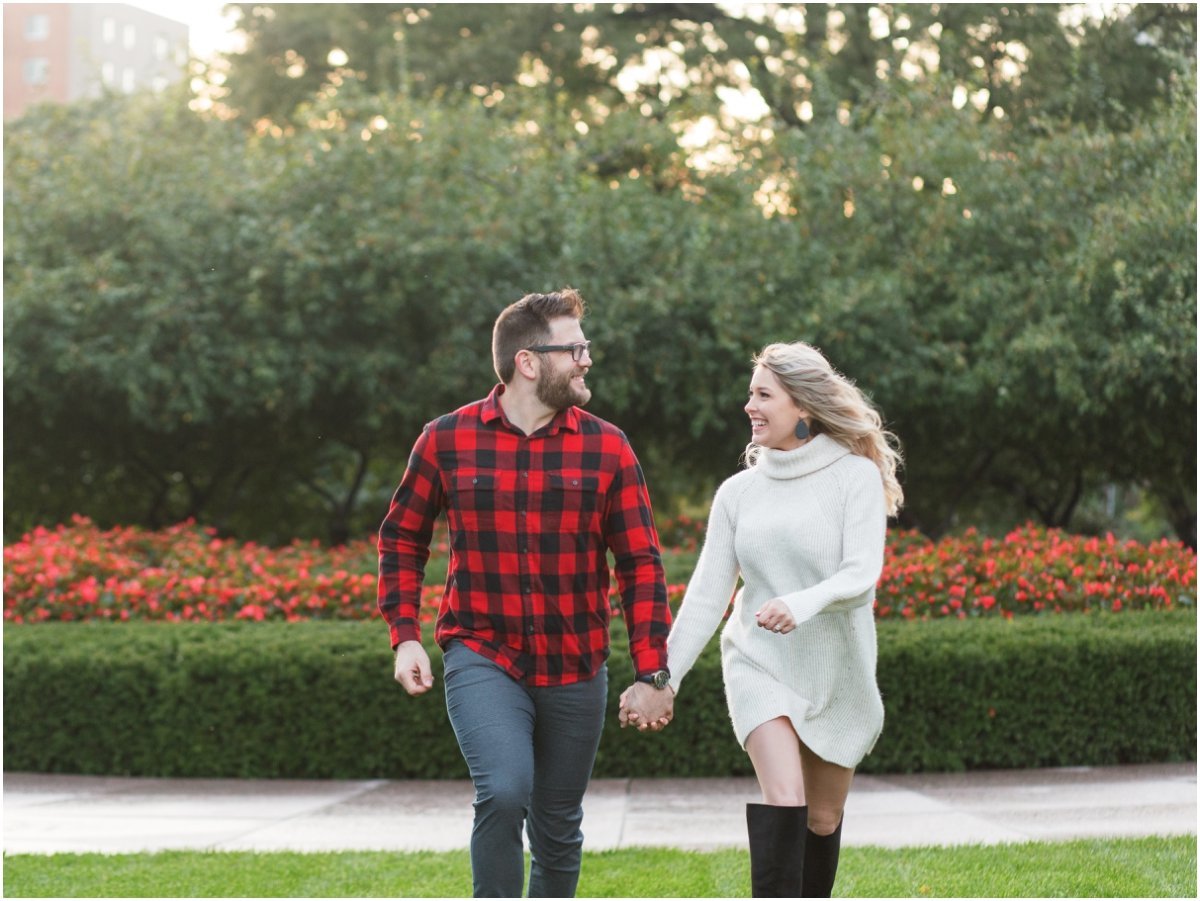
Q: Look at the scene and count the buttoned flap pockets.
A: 2